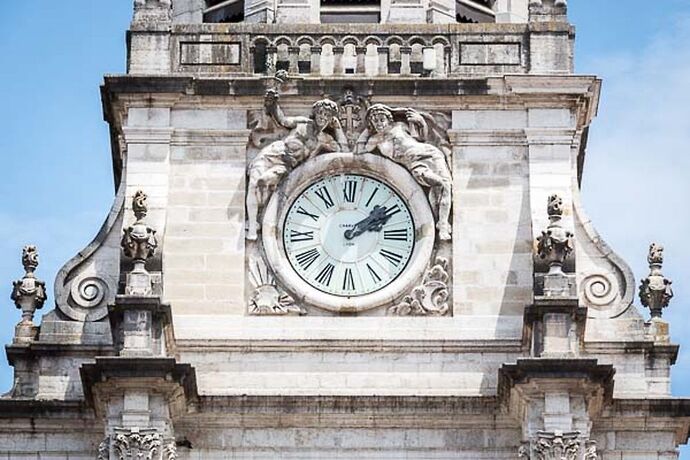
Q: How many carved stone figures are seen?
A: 2